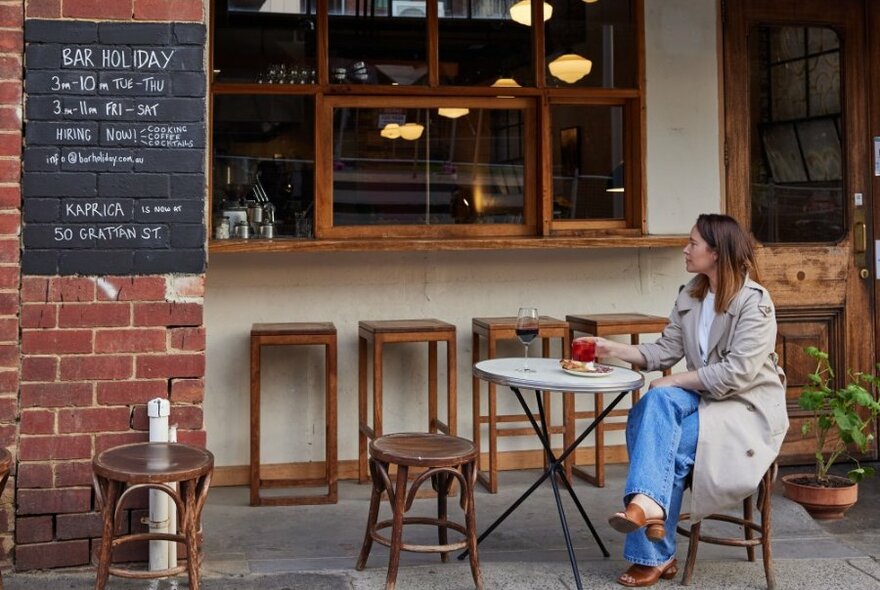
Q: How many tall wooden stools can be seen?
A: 4